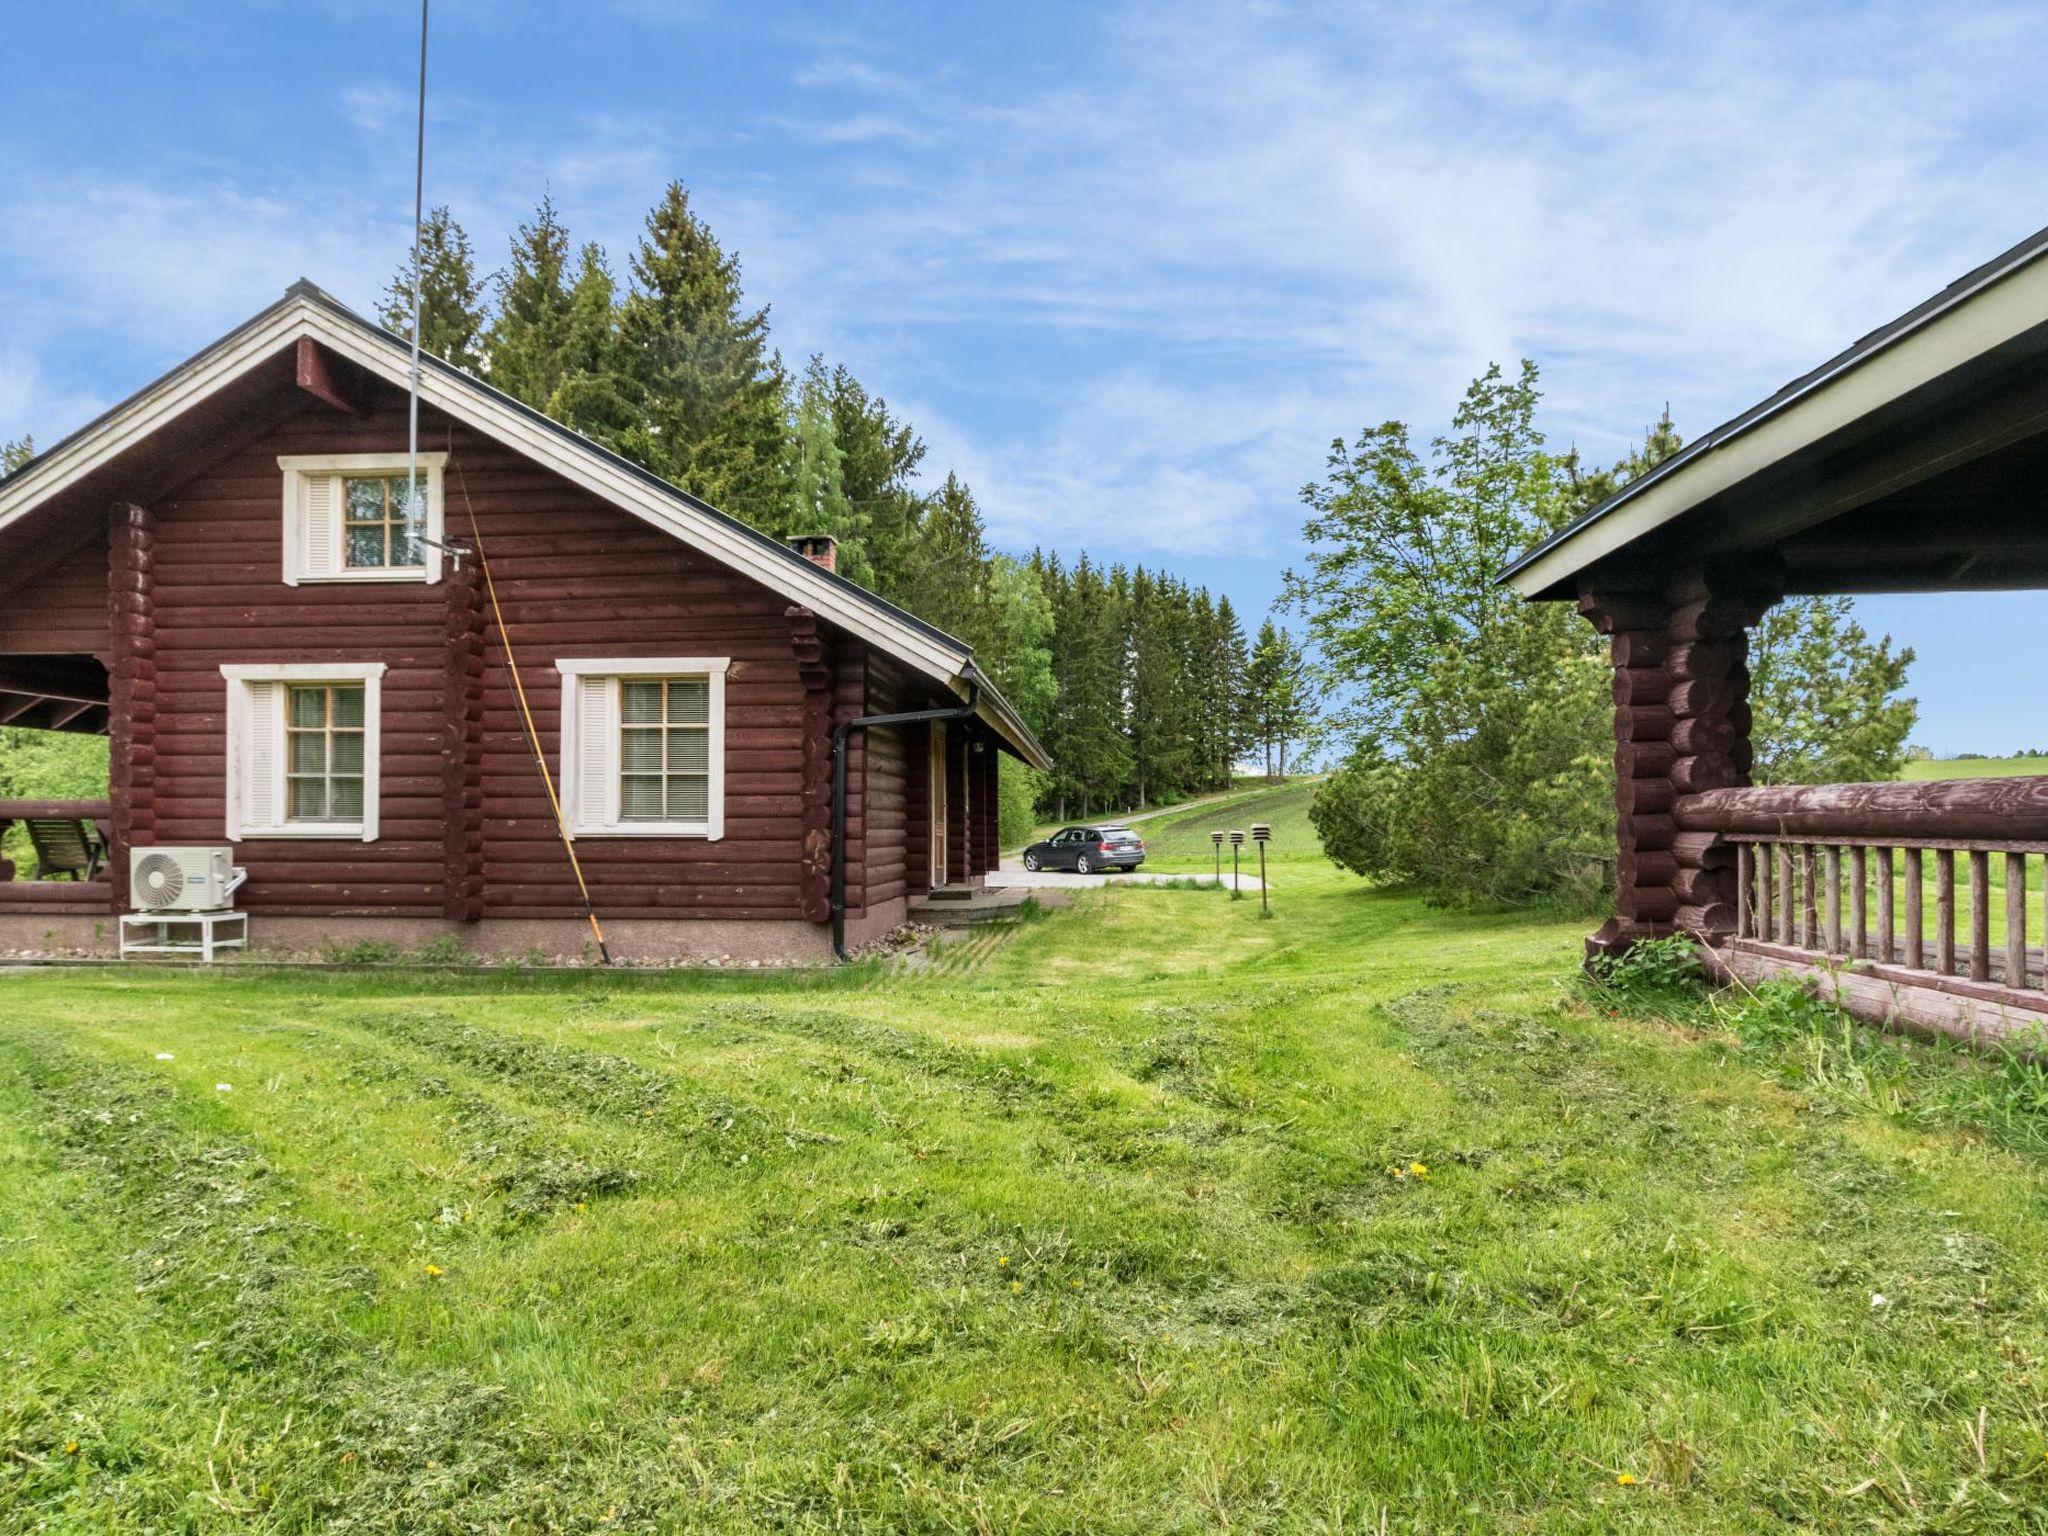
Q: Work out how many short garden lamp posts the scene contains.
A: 3